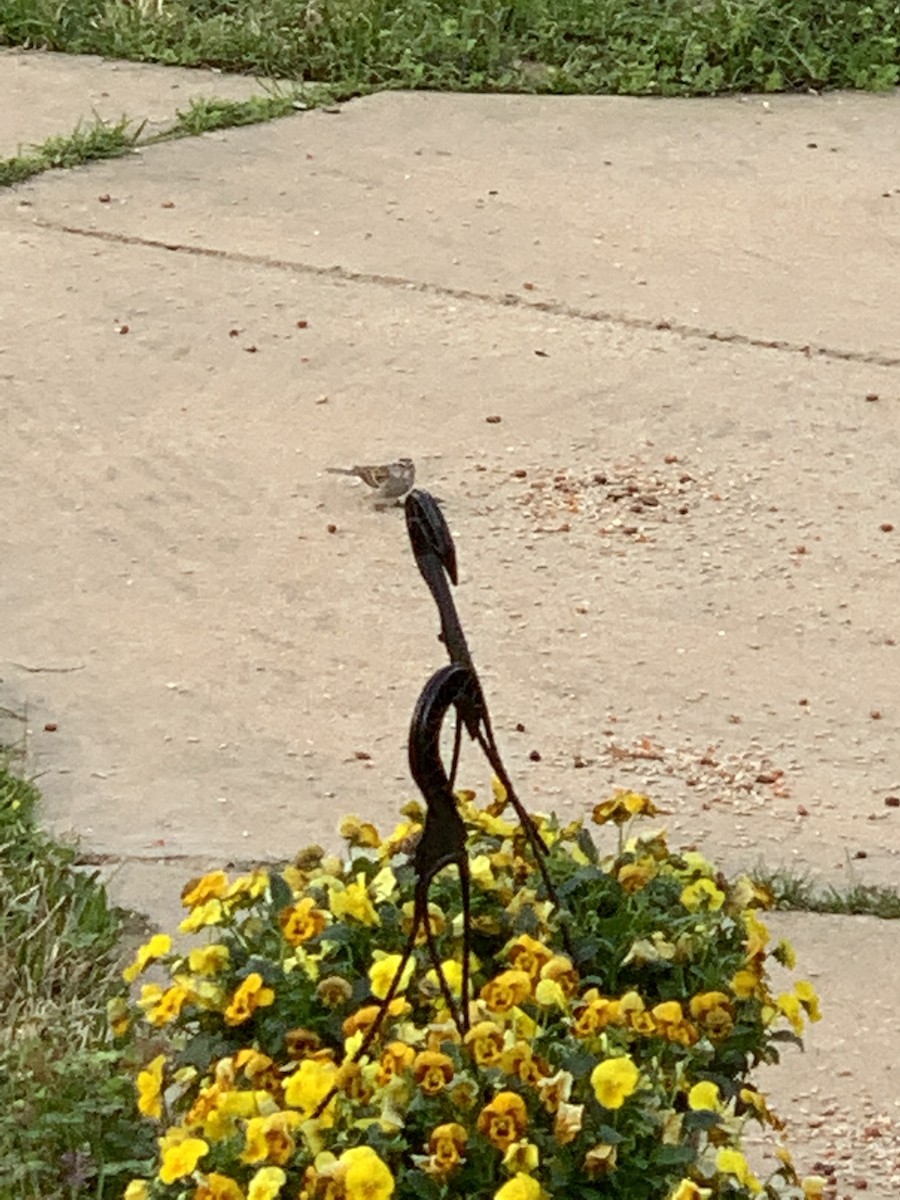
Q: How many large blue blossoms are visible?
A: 0